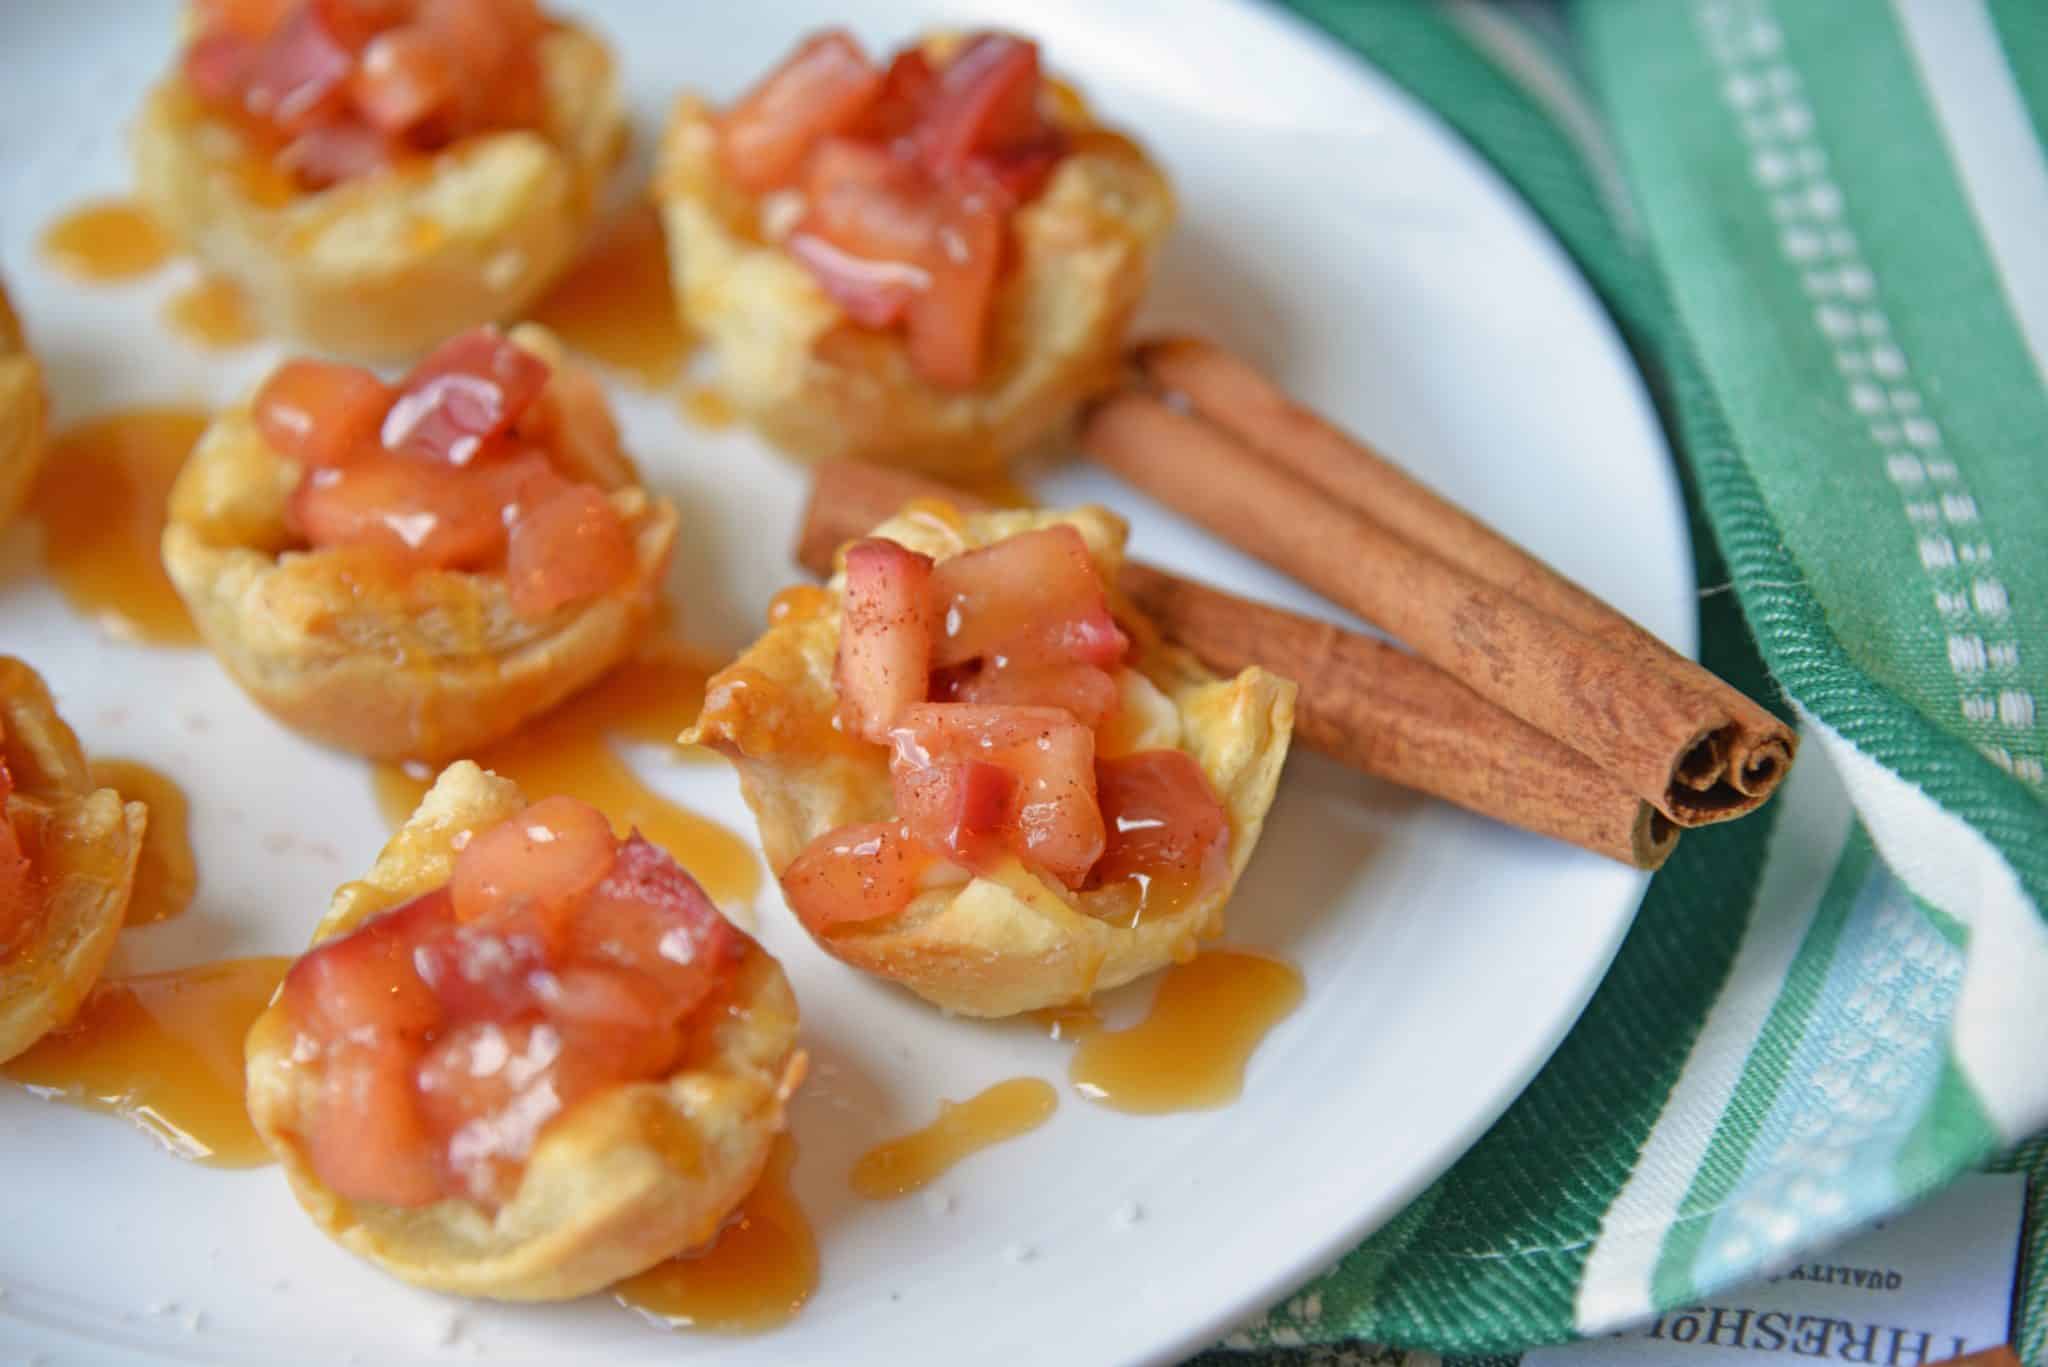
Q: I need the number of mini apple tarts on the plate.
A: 7